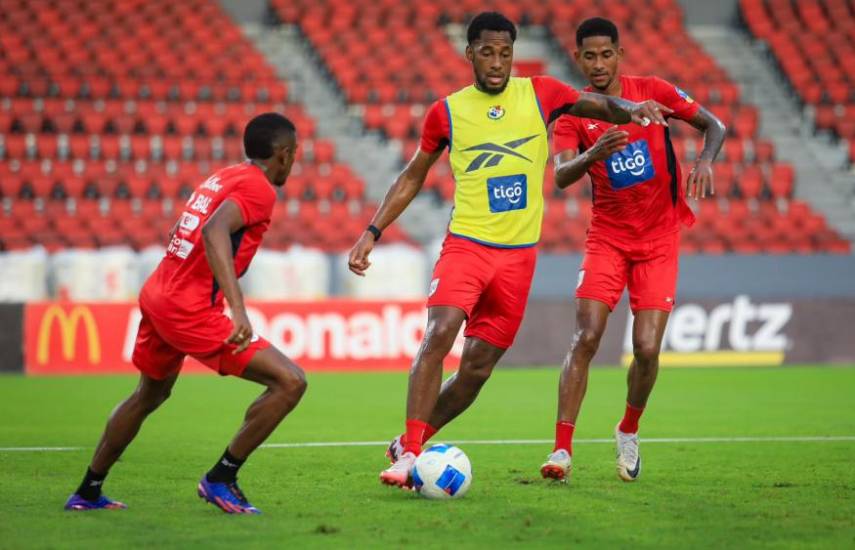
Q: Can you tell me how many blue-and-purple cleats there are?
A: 2